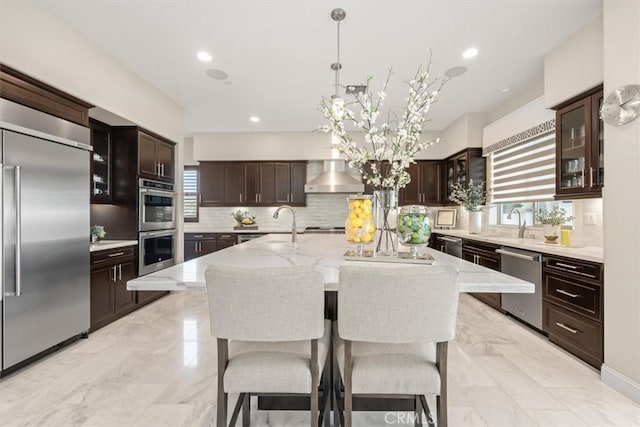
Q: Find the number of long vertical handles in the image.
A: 2